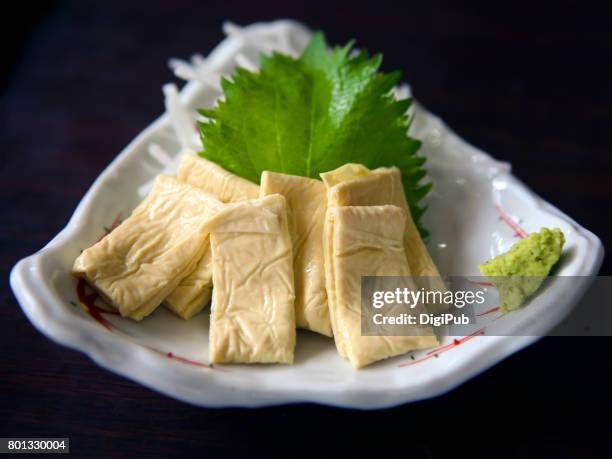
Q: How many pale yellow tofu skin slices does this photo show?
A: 6